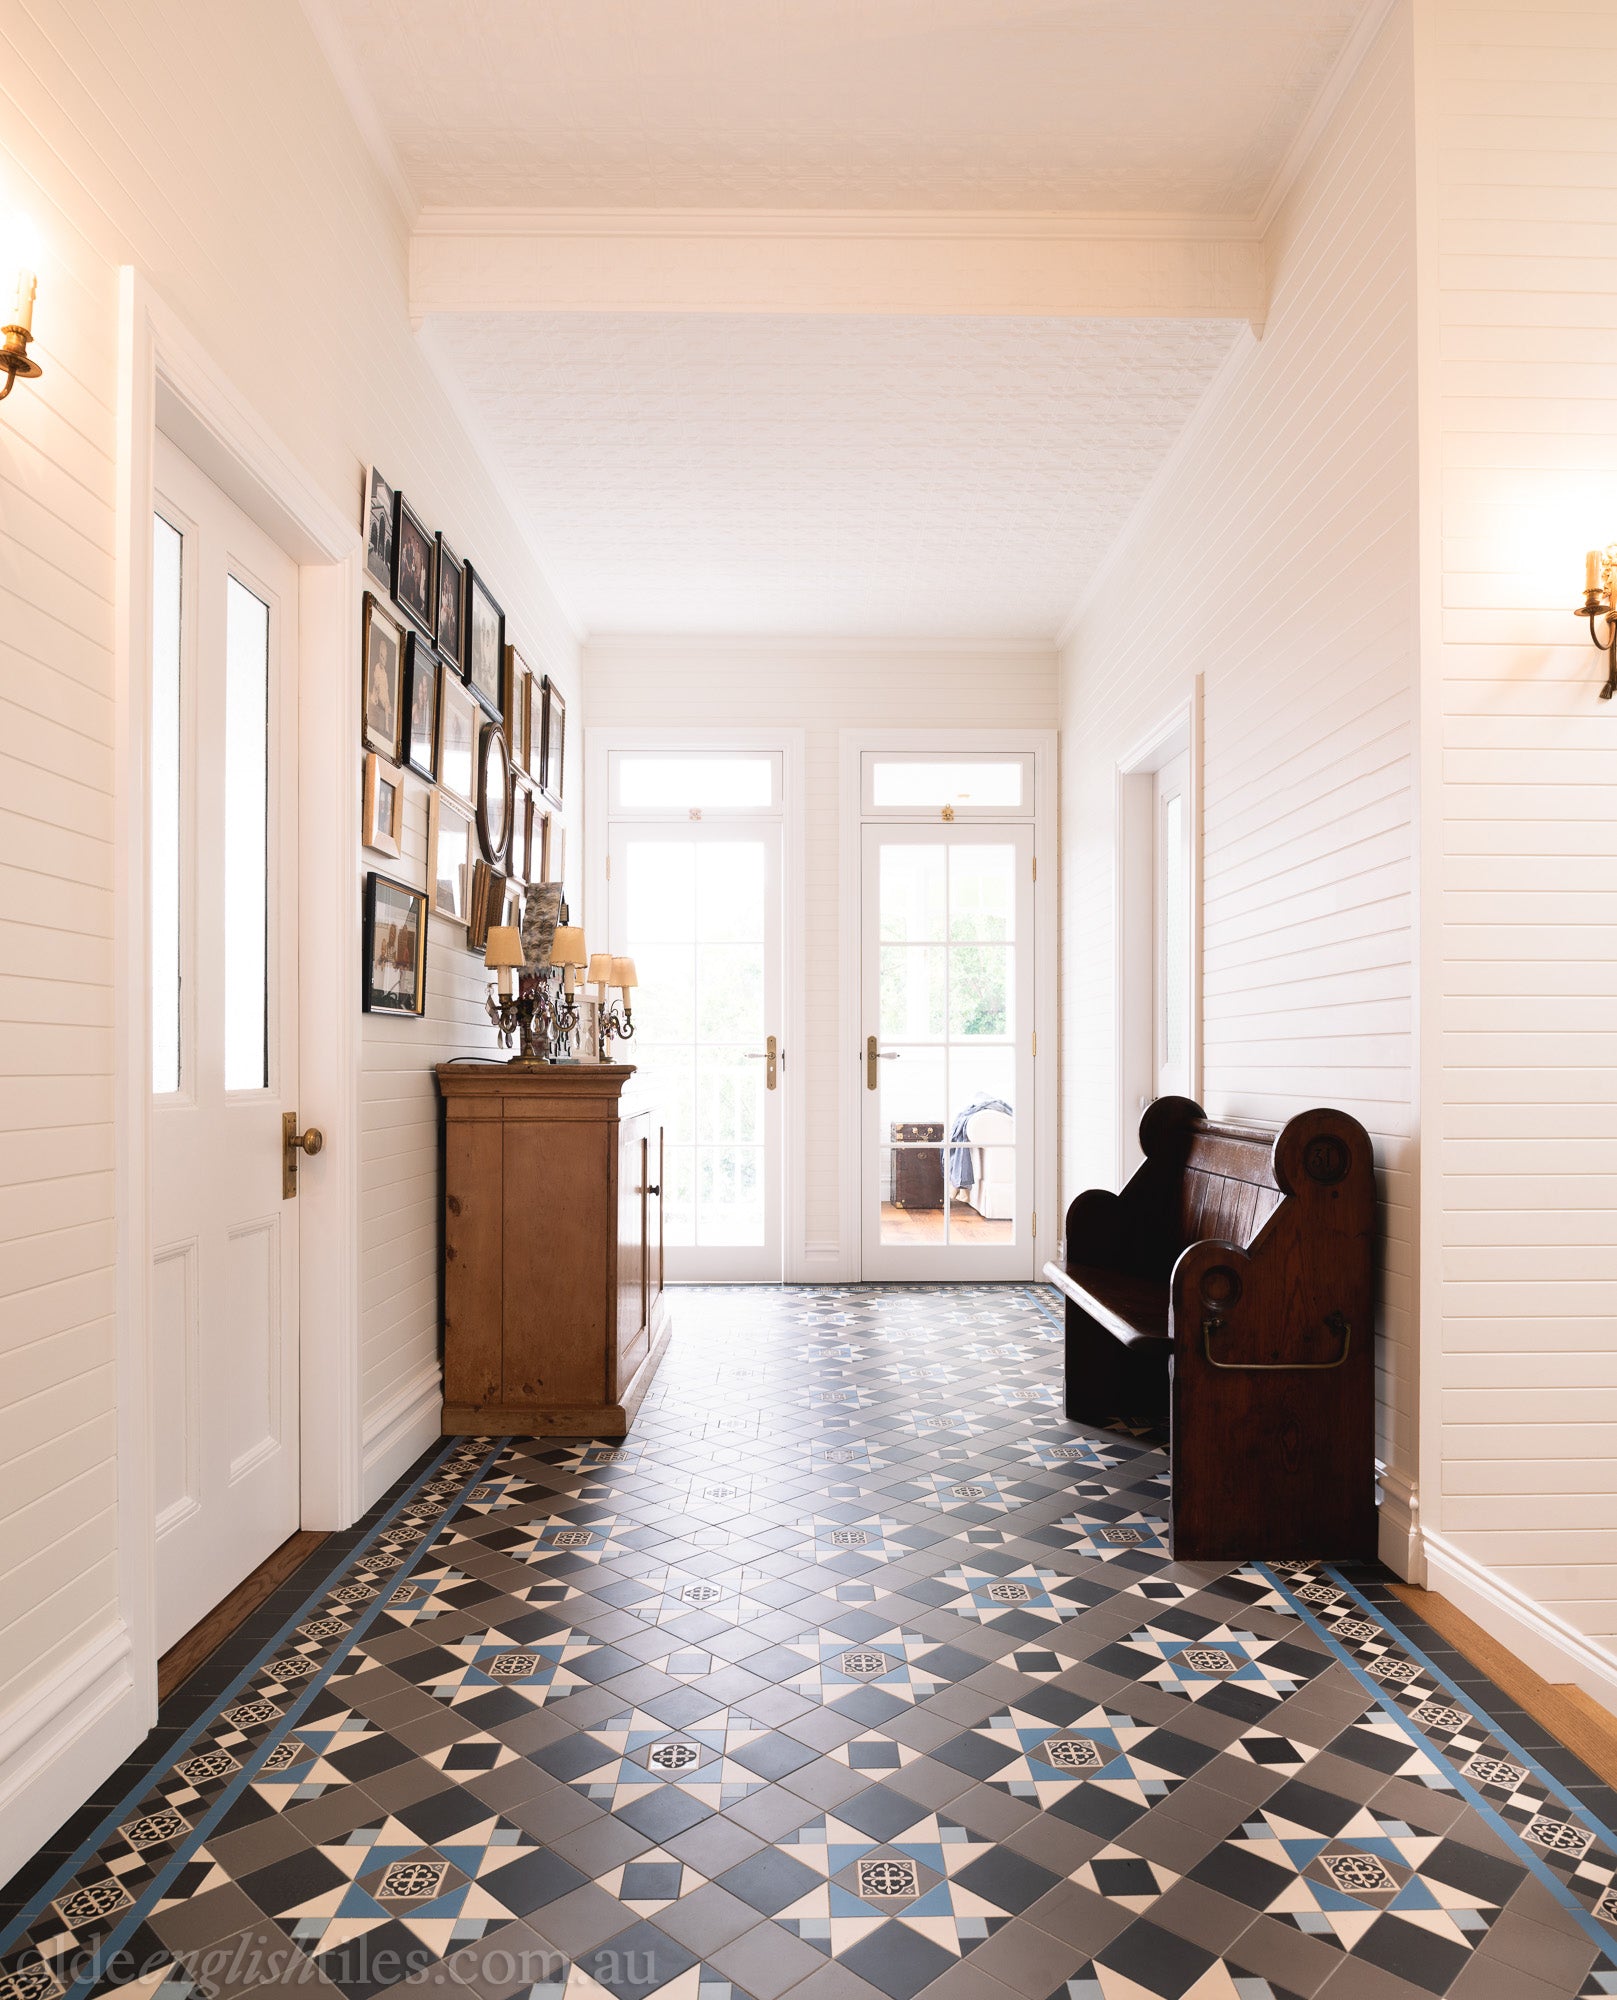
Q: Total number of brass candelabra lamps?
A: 2